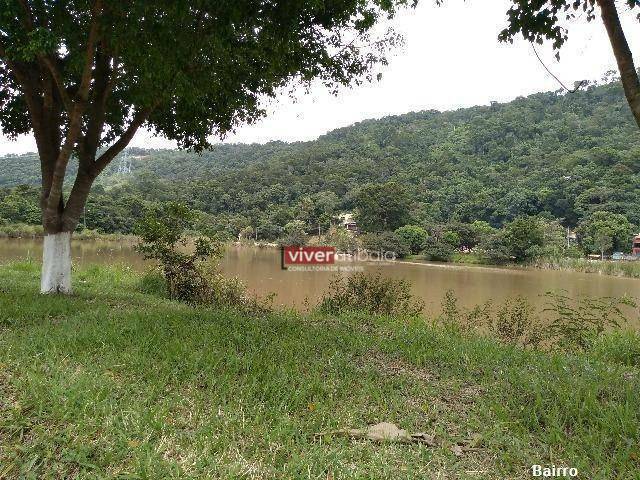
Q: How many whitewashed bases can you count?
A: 1